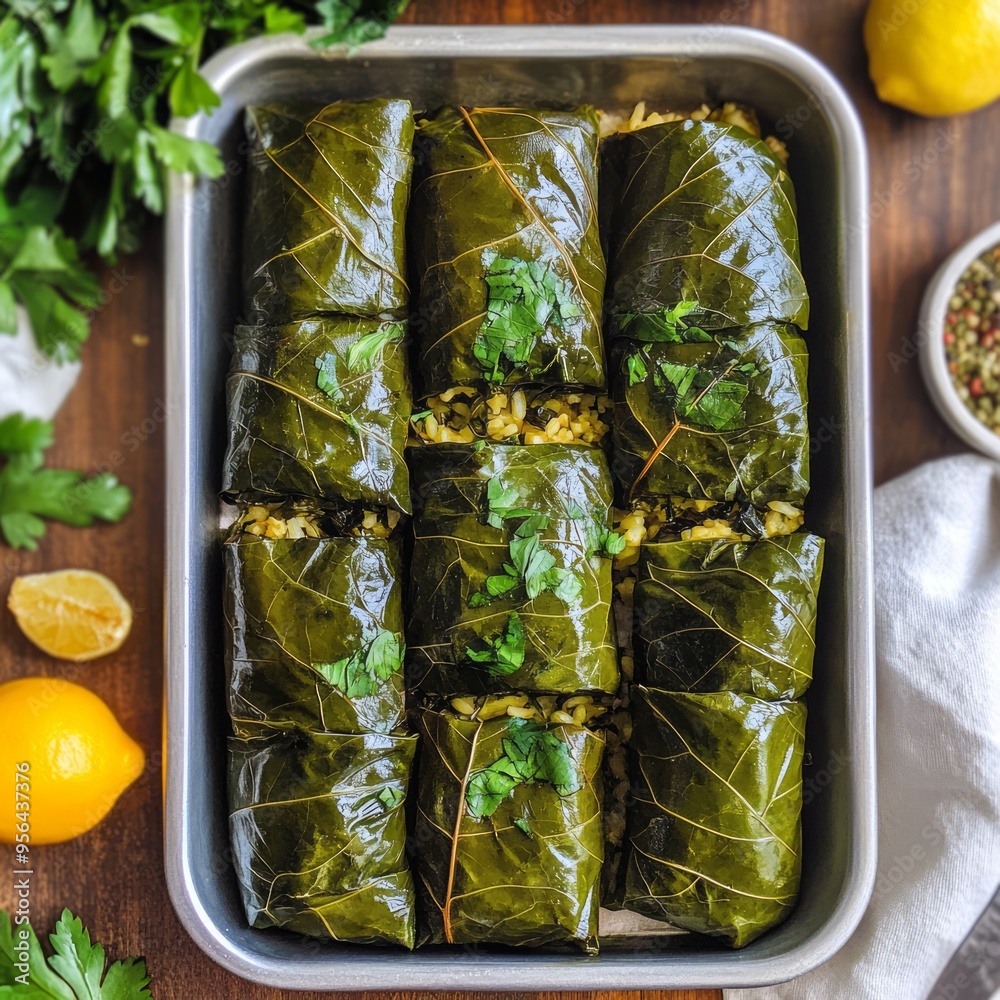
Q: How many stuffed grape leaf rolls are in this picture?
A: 11